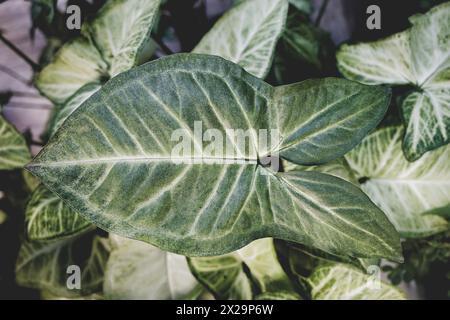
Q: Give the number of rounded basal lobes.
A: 2